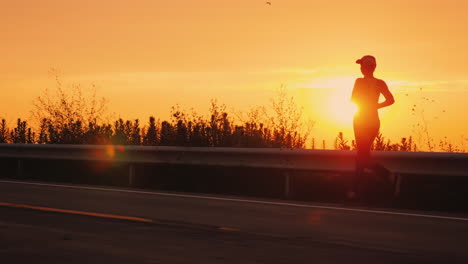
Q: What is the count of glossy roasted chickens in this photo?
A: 0